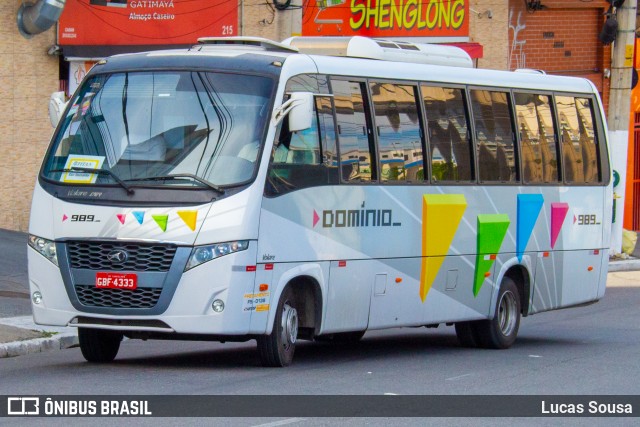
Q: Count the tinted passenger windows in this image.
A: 6